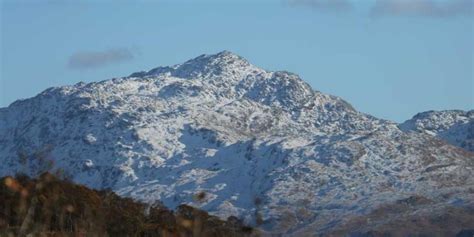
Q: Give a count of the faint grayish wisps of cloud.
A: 3